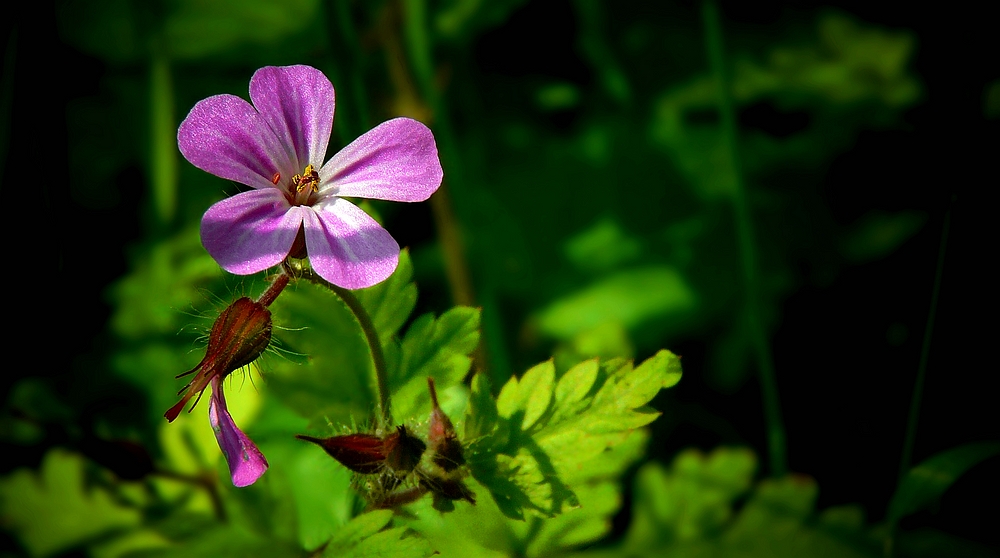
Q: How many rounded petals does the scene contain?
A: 5